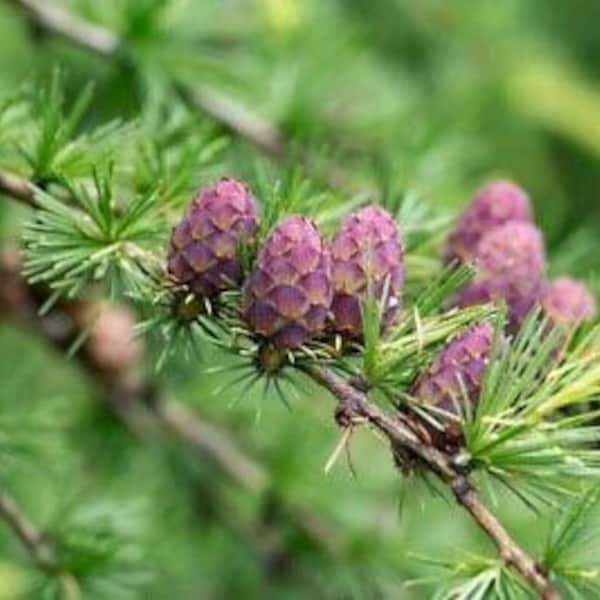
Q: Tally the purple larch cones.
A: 7